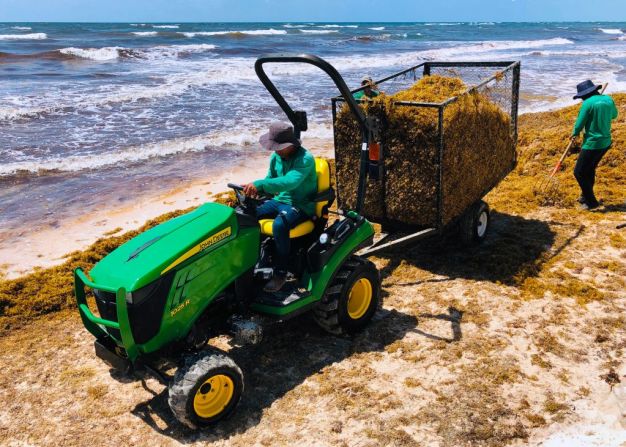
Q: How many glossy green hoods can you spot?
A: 1